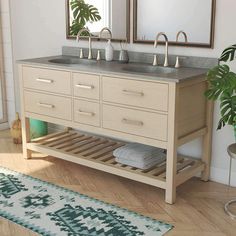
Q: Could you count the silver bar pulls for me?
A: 6